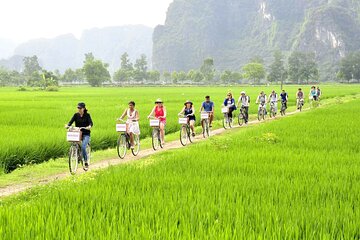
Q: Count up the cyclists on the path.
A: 13